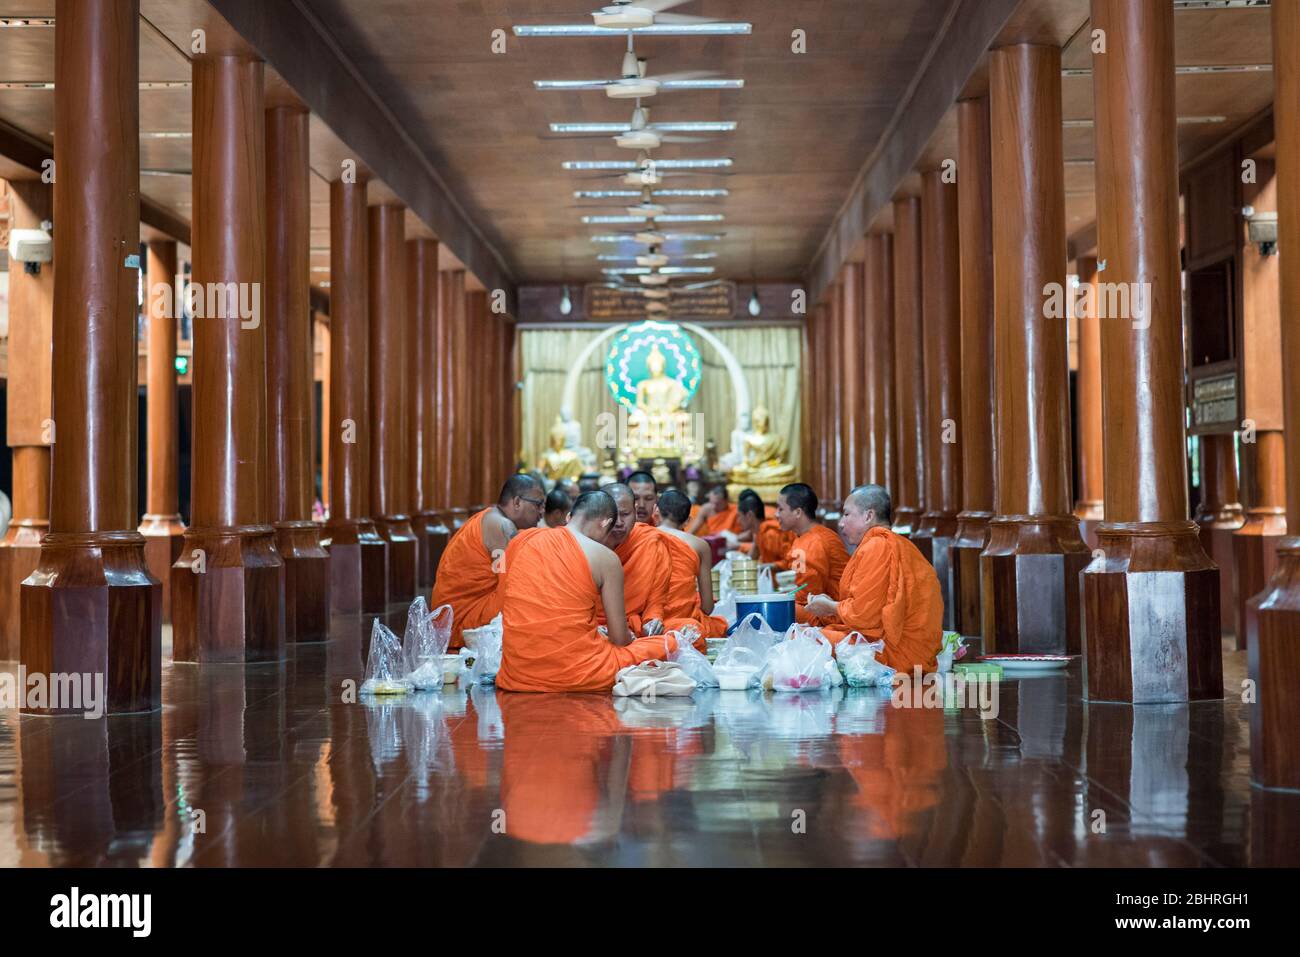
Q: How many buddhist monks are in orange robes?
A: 11